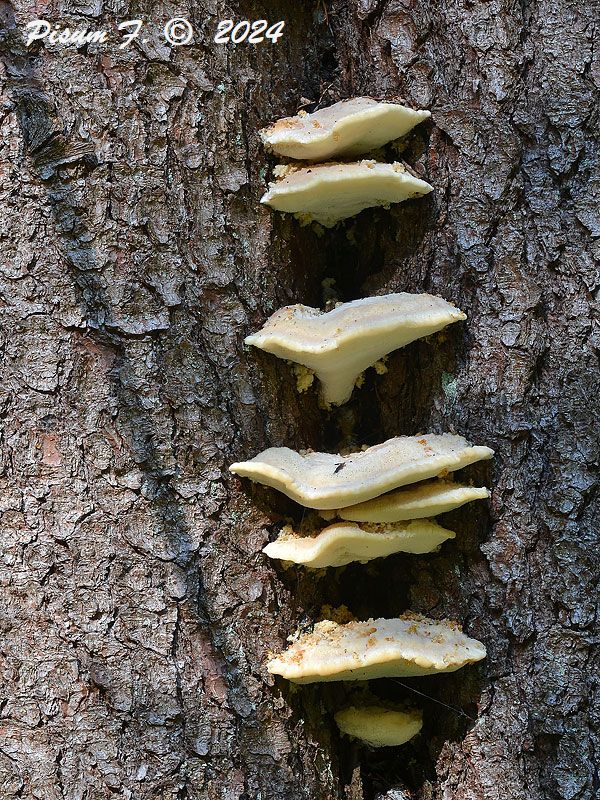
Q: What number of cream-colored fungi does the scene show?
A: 8